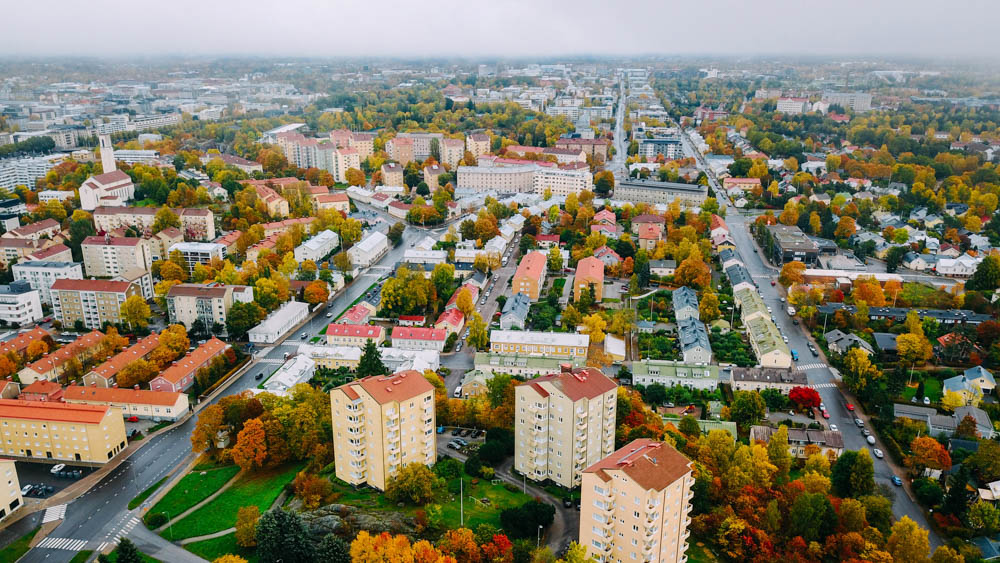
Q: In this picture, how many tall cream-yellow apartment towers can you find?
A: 3